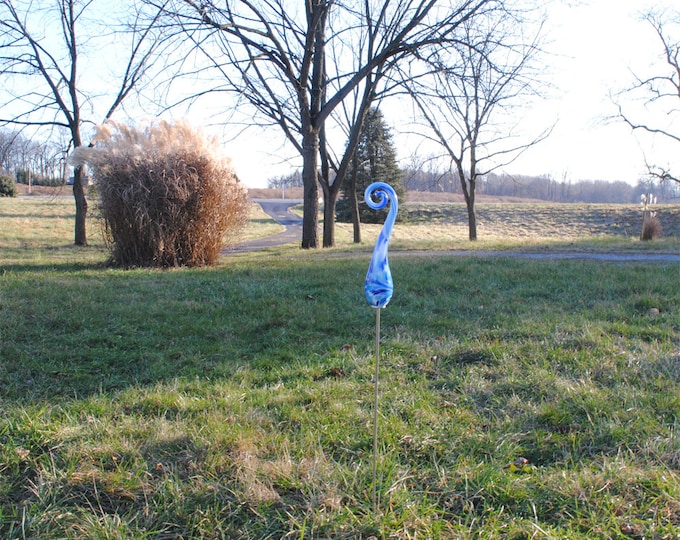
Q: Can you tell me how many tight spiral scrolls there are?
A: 1